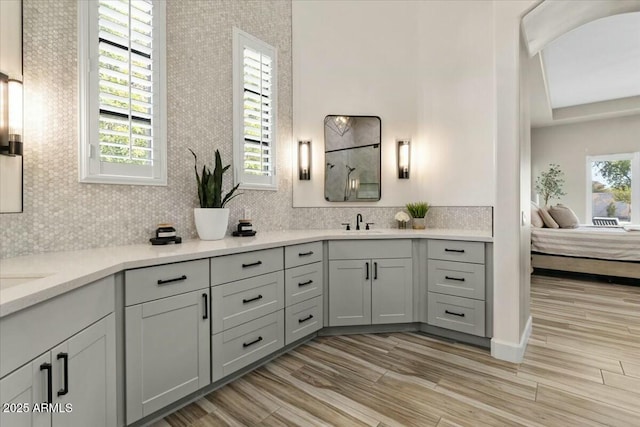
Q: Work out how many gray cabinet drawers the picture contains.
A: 10